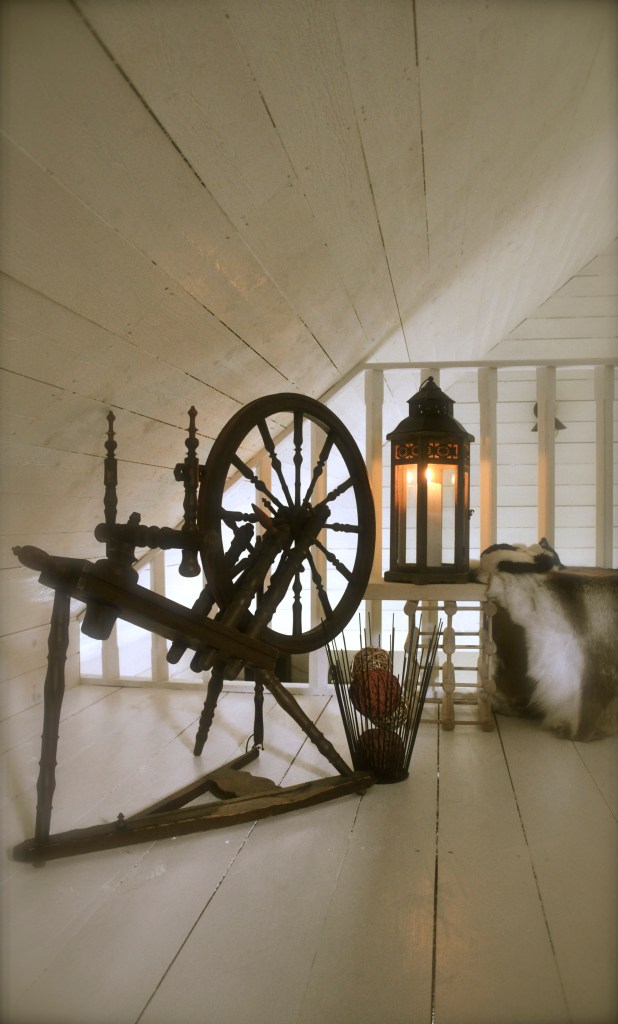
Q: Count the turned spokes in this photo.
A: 12